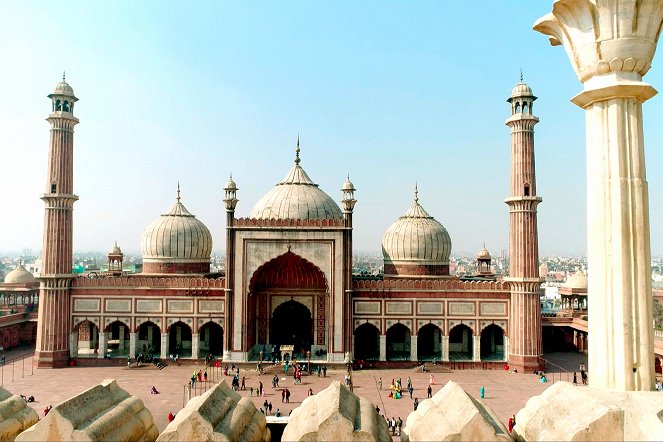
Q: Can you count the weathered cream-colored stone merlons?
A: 6